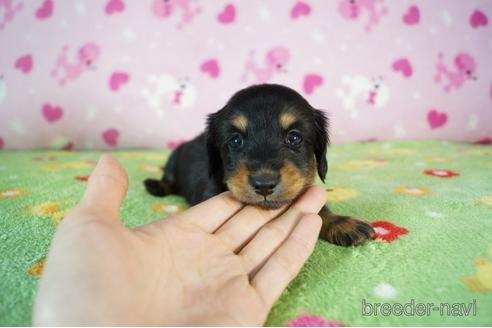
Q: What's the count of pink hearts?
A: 14